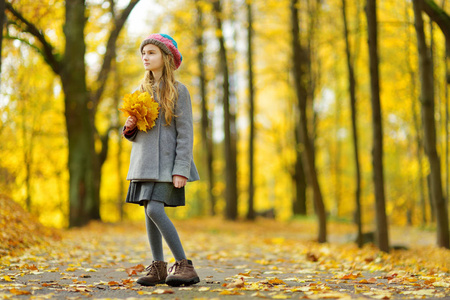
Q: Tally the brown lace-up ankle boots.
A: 2